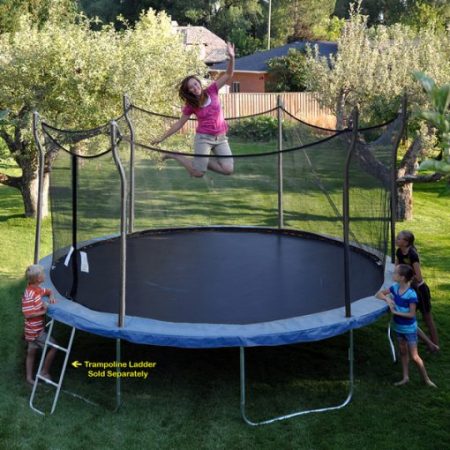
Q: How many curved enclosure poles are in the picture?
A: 6